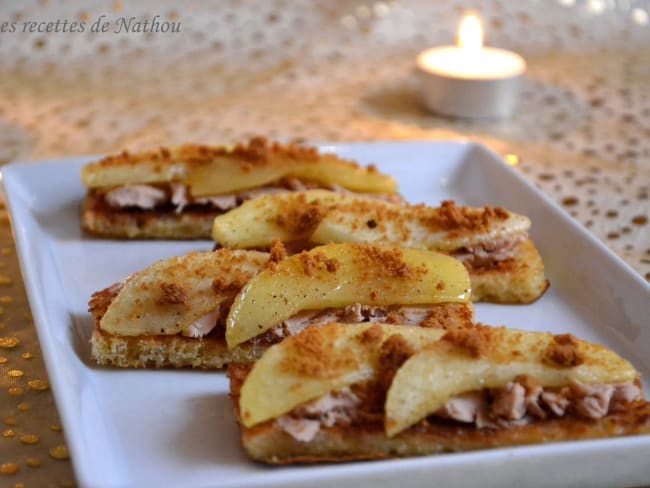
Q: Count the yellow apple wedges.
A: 8